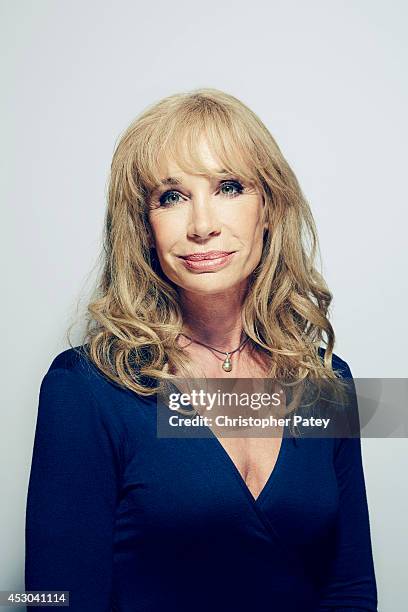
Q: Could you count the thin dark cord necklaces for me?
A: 1